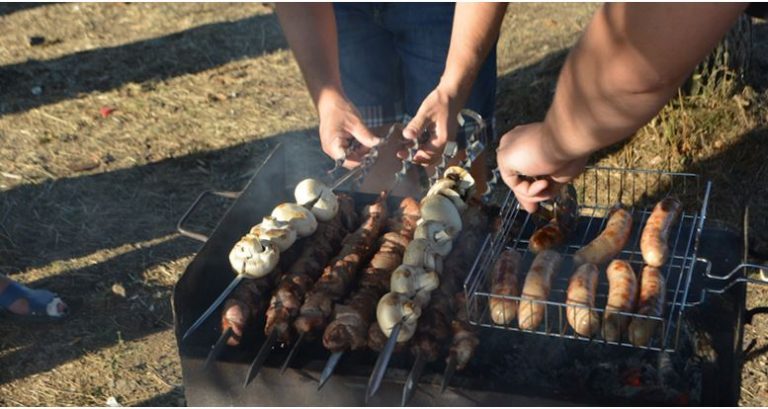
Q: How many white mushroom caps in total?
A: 11